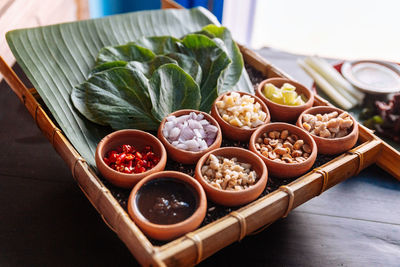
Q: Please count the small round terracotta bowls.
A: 8